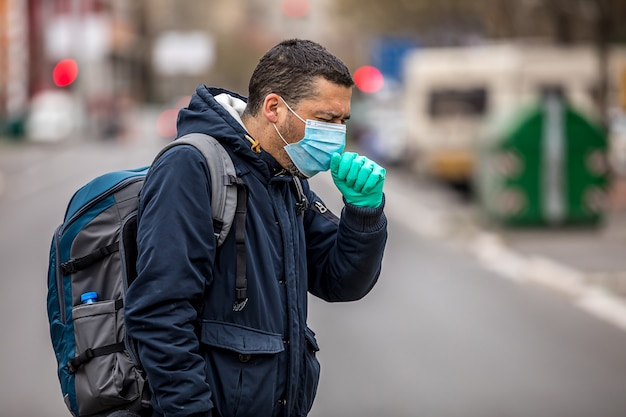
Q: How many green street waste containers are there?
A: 1